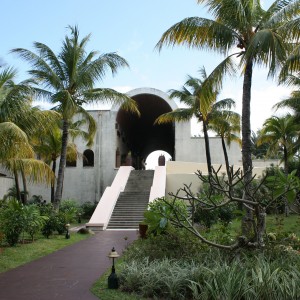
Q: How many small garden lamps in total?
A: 2